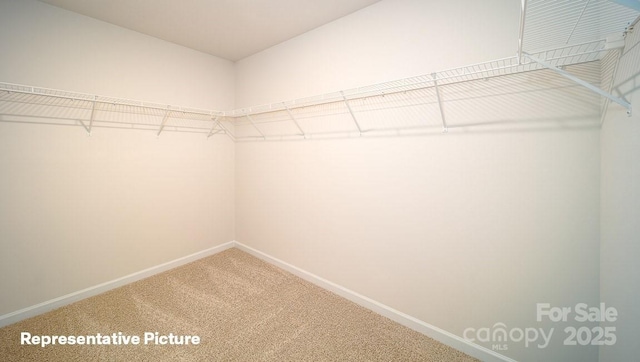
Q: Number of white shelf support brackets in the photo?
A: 8